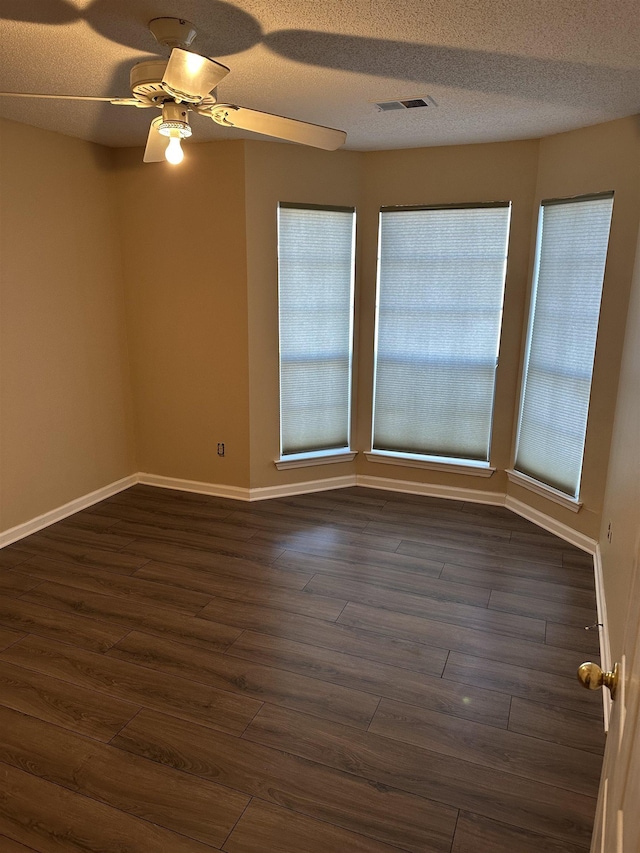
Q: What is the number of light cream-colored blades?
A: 4